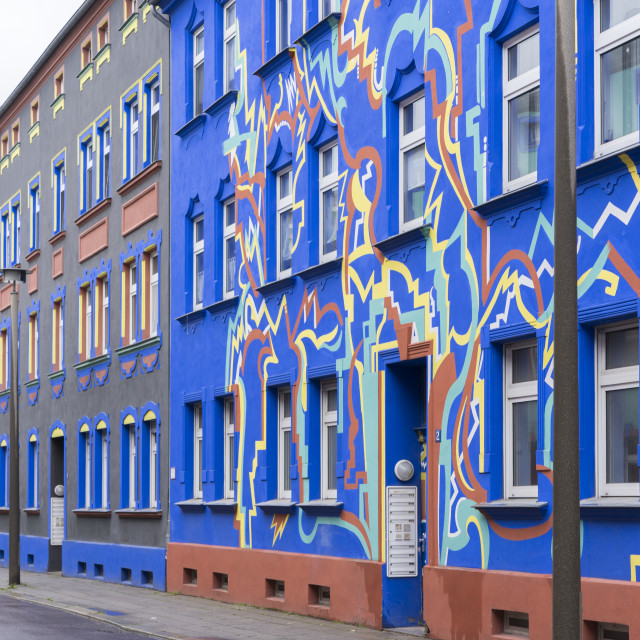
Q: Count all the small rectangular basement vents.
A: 12